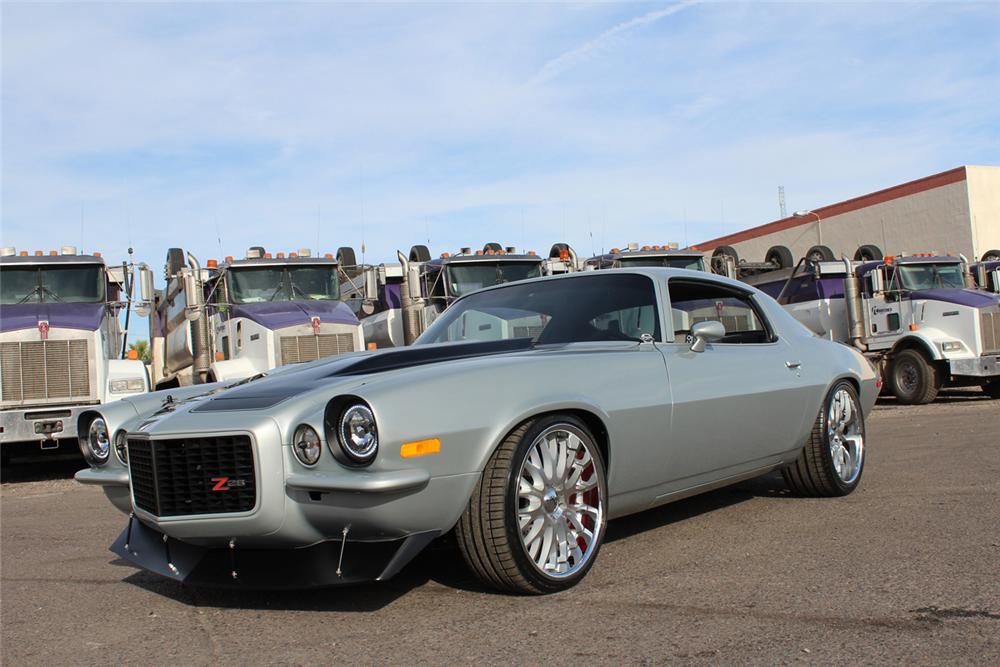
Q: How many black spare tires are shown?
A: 11